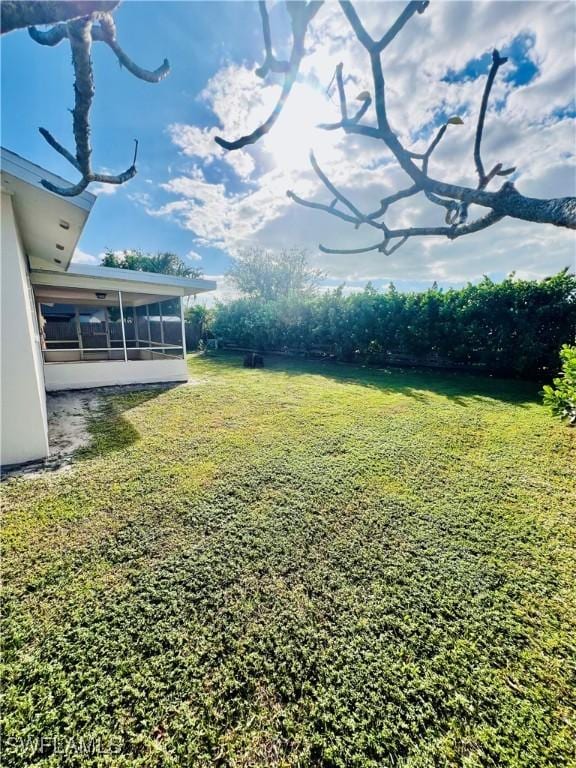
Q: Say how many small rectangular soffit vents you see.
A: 3